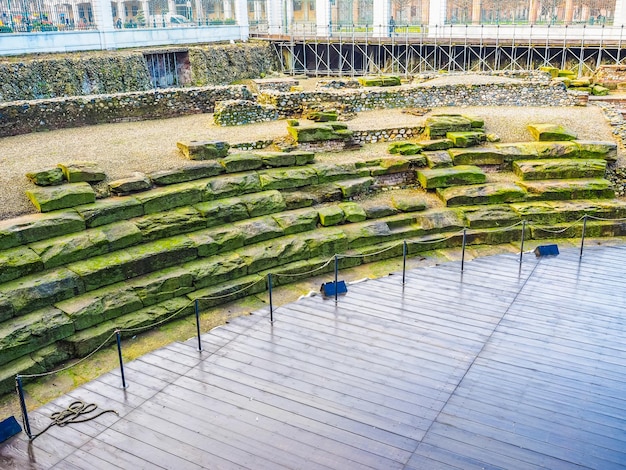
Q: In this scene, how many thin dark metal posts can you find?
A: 9